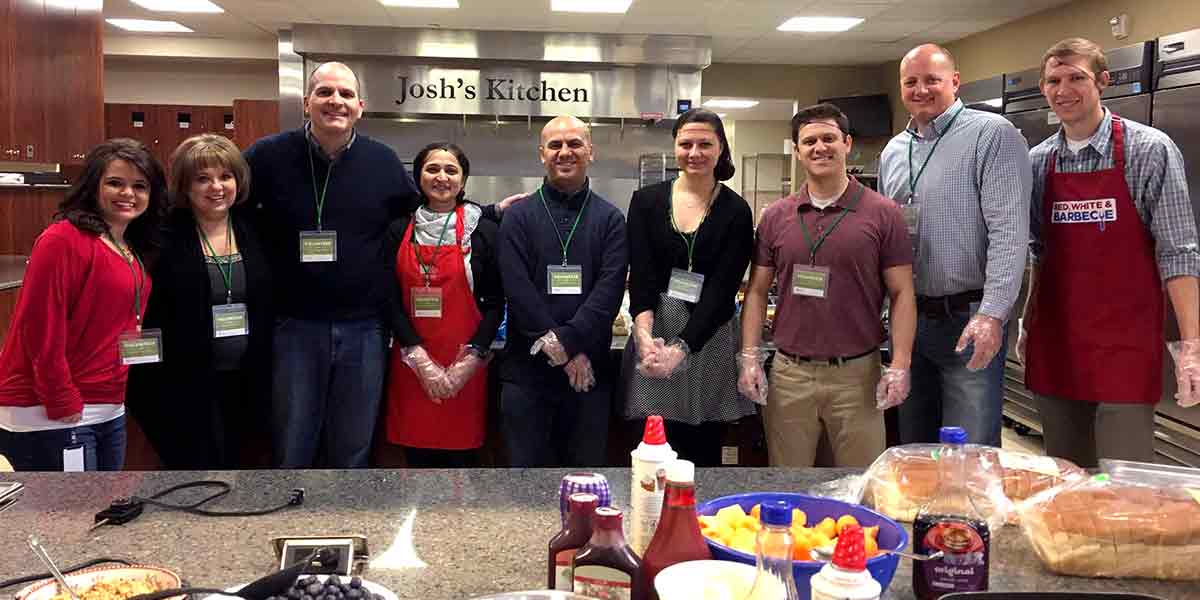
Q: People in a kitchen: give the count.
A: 9